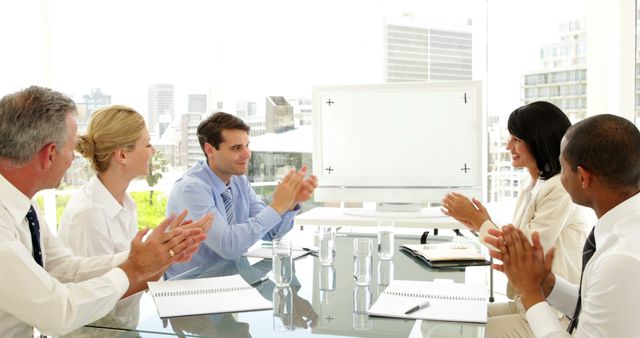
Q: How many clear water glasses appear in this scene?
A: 4